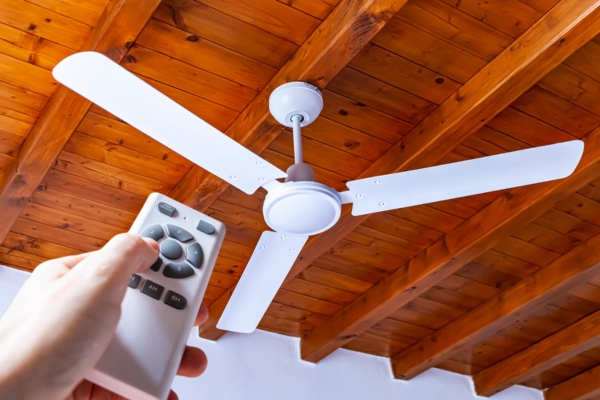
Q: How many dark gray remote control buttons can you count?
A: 11